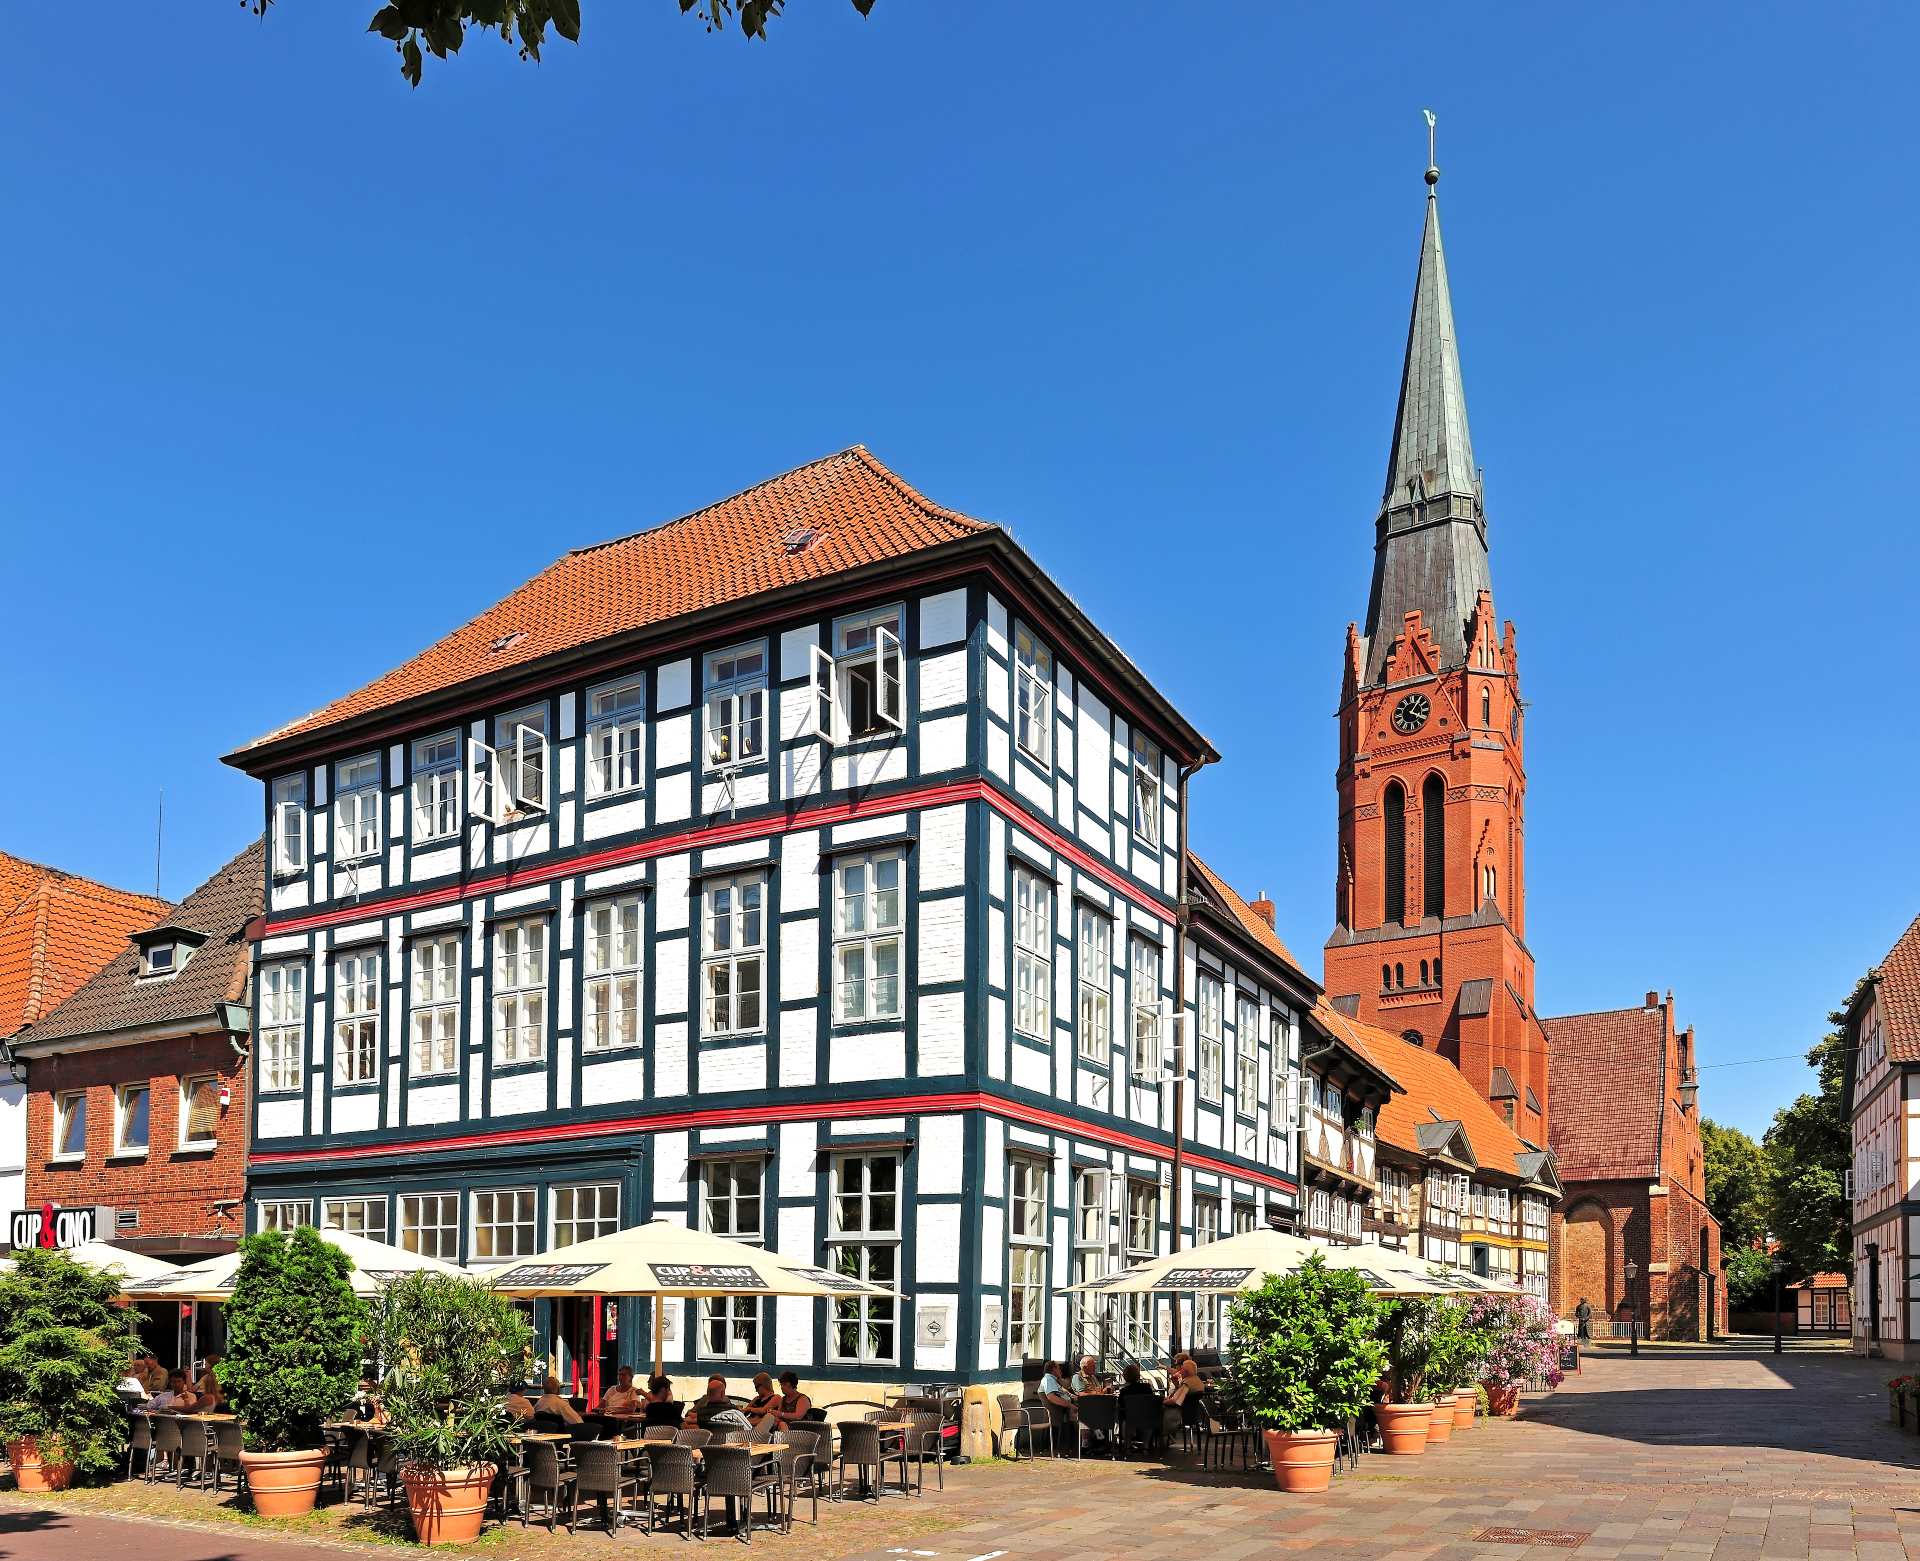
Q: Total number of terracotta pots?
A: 8